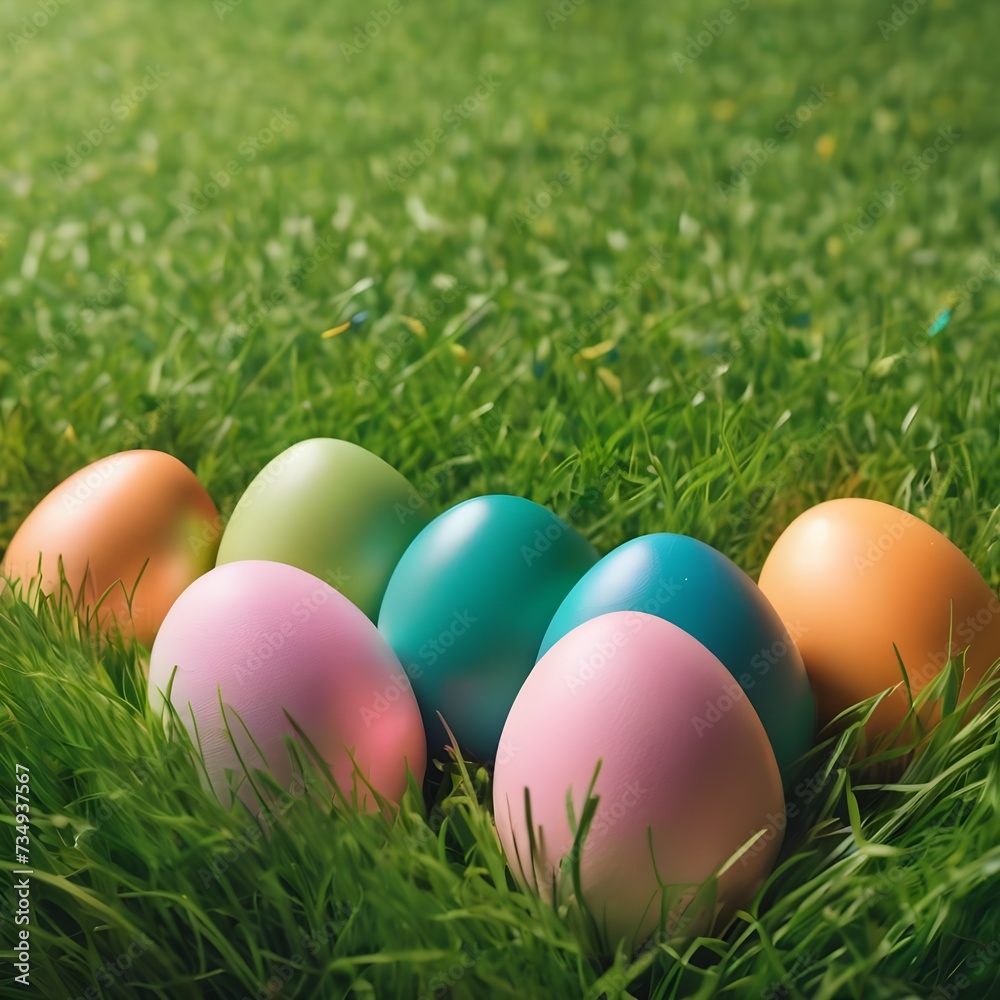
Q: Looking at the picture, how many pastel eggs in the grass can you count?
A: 7